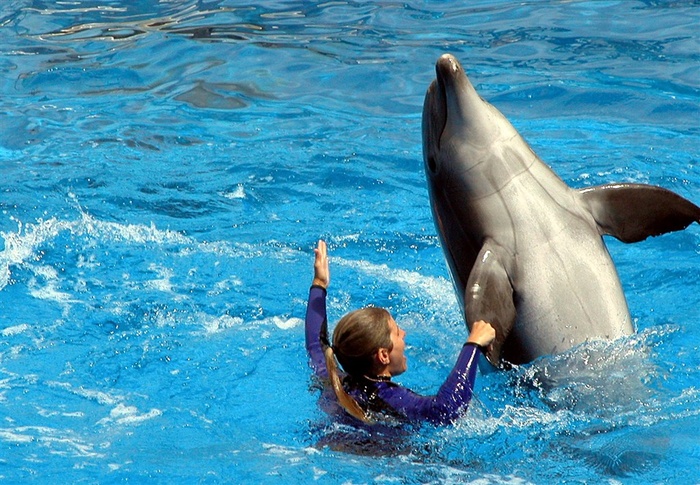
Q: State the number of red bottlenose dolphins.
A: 0